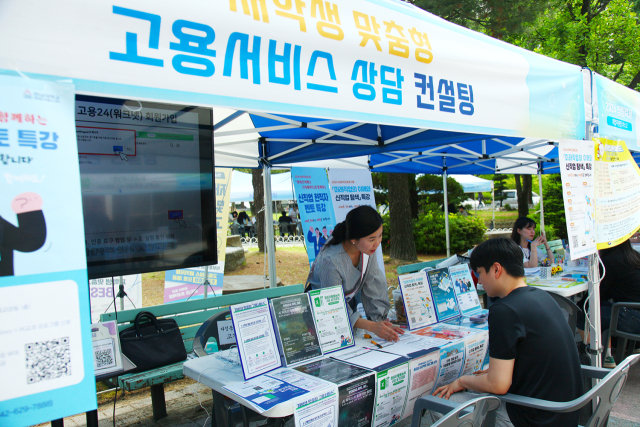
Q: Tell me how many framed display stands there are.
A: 6